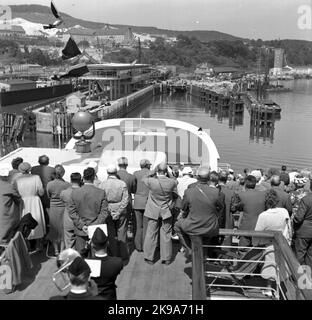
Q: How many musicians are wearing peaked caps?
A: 2